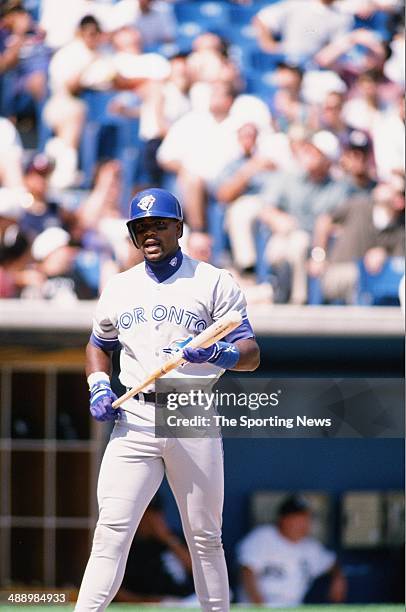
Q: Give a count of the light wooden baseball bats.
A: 1